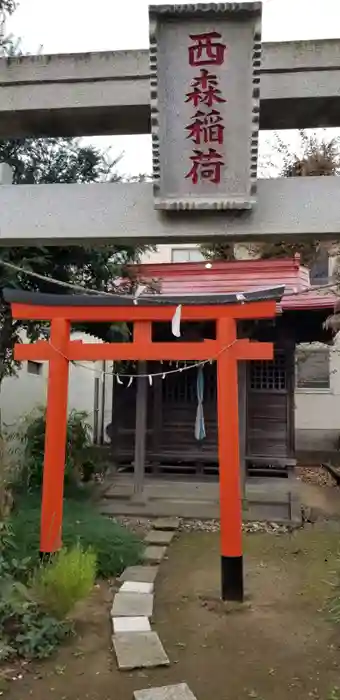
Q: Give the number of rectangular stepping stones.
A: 9